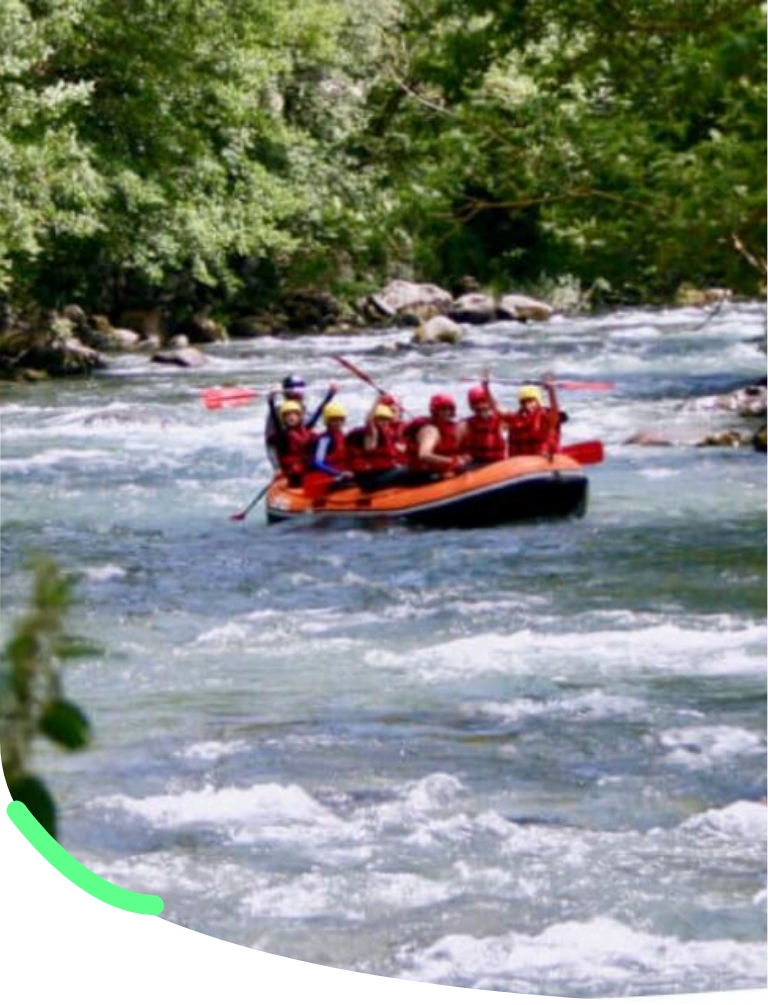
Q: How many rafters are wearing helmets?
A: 8